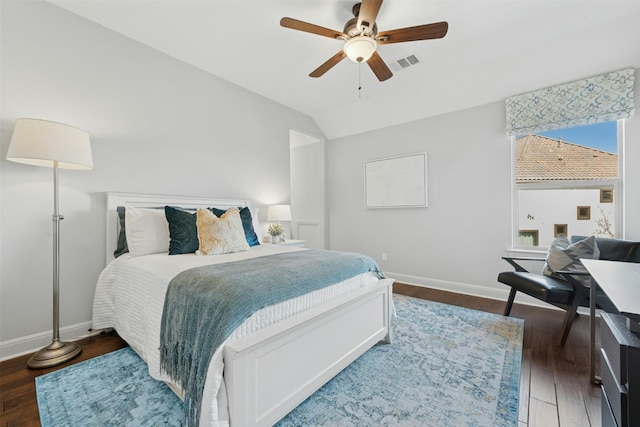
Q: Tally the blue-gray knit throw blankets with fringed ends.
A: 1